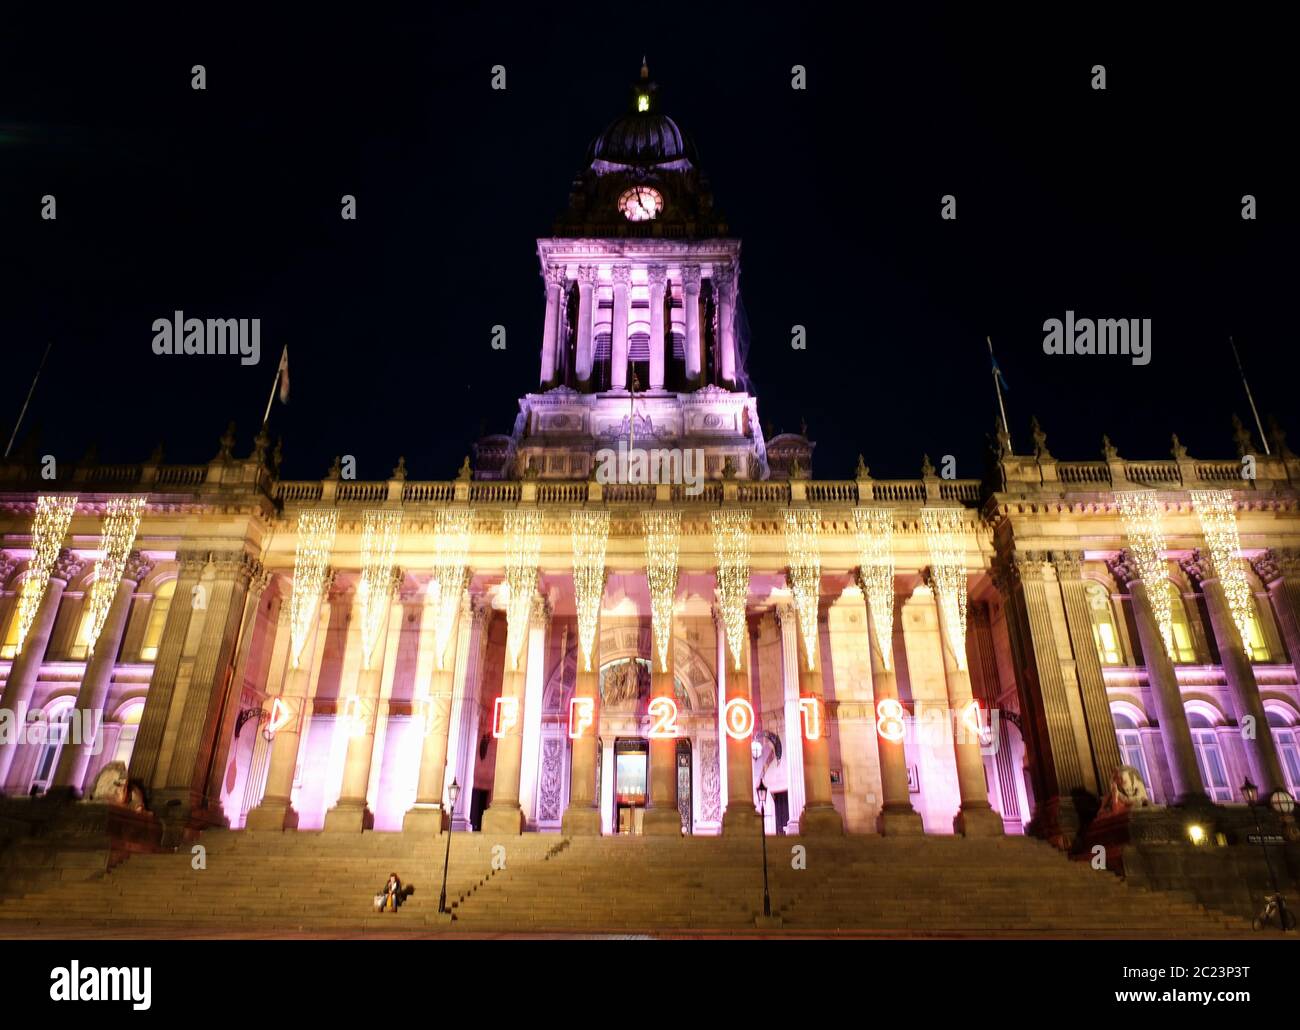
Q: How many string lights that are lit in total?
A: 14